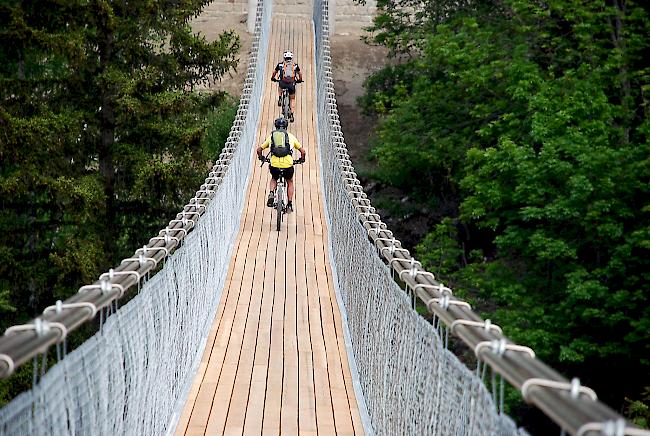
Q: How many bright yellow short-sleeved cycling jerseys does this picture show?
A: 1